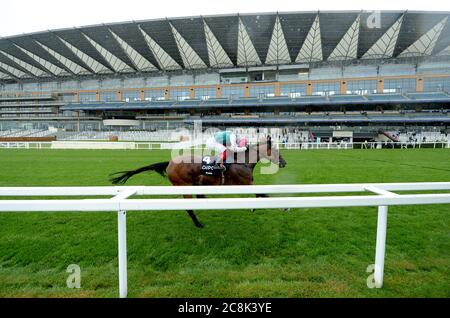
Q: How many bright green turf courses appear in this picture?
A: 1